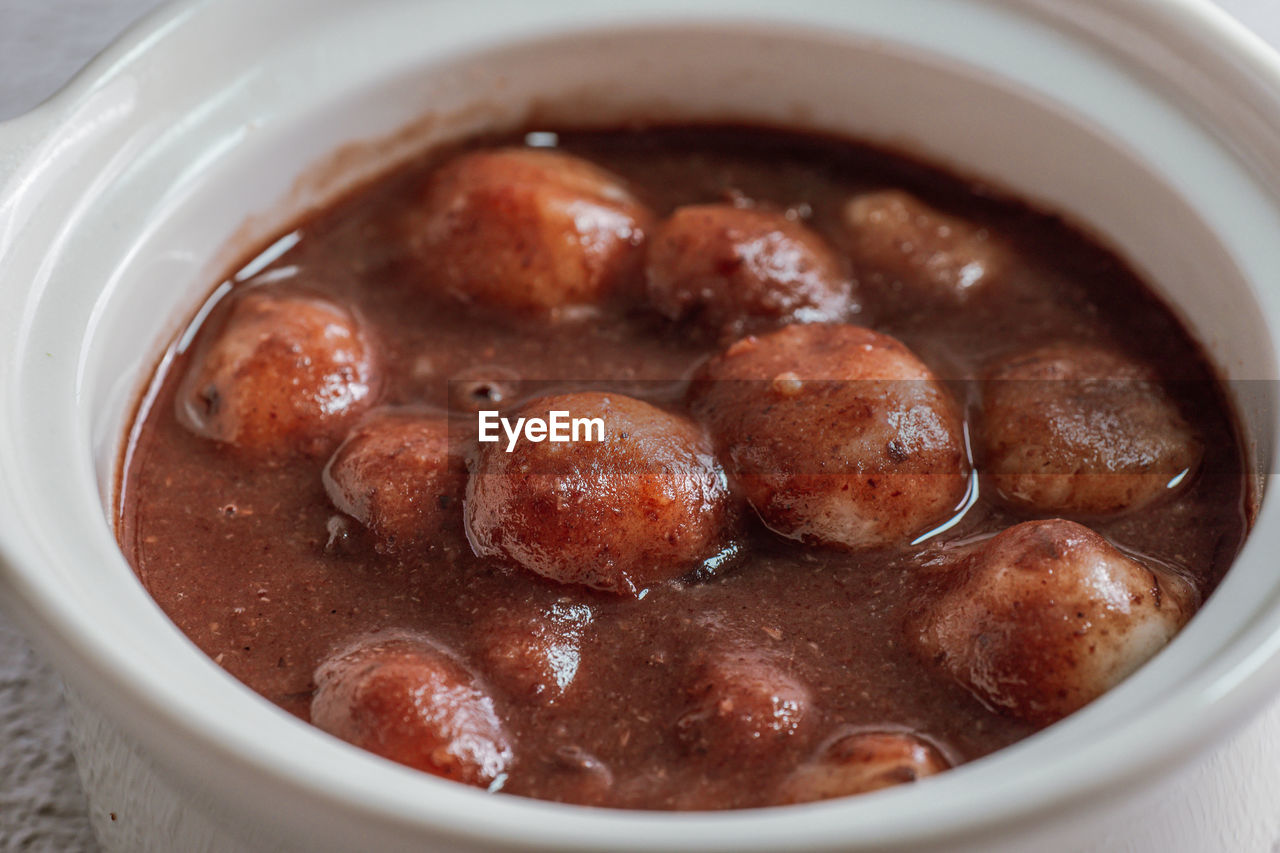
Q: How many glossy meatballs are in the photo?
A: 13